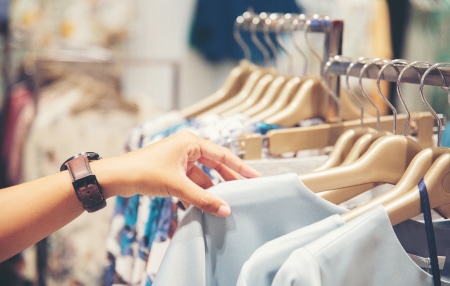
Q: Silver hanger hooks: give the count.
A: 12